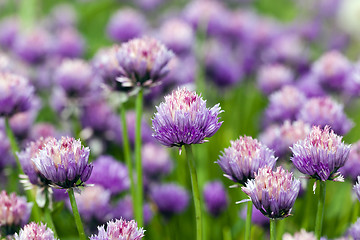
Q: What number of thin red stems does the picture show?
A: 0